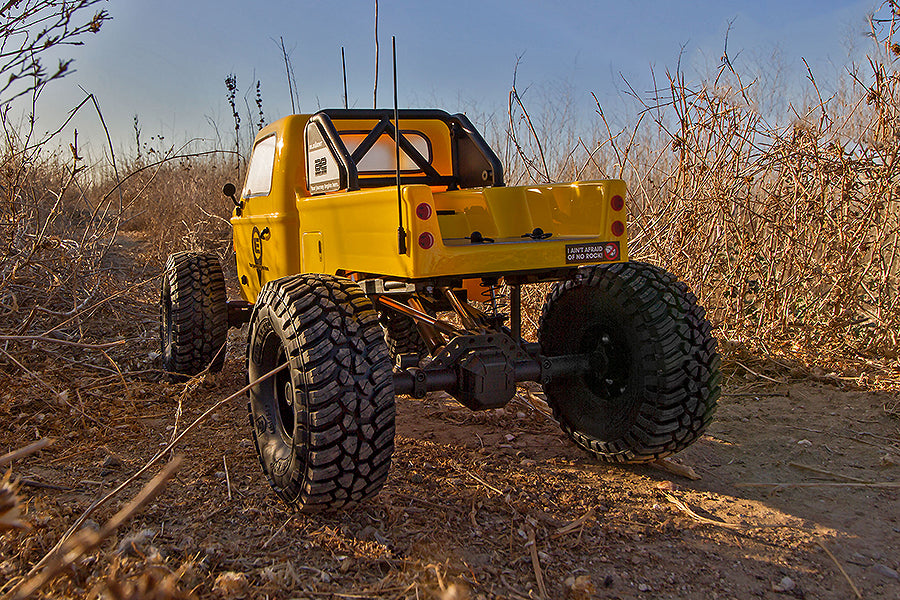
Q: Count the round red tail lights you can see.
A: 4